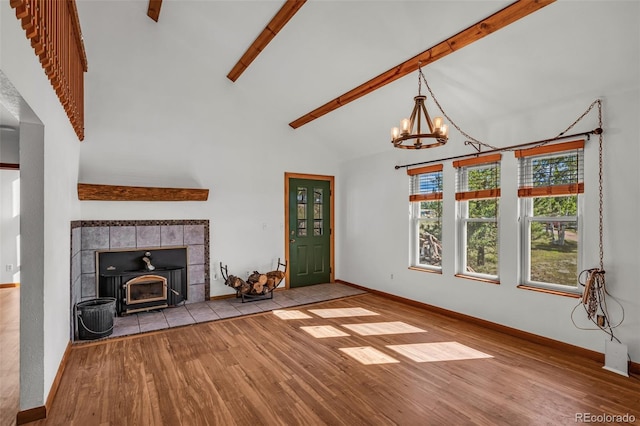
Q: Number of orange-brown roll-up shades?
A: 3